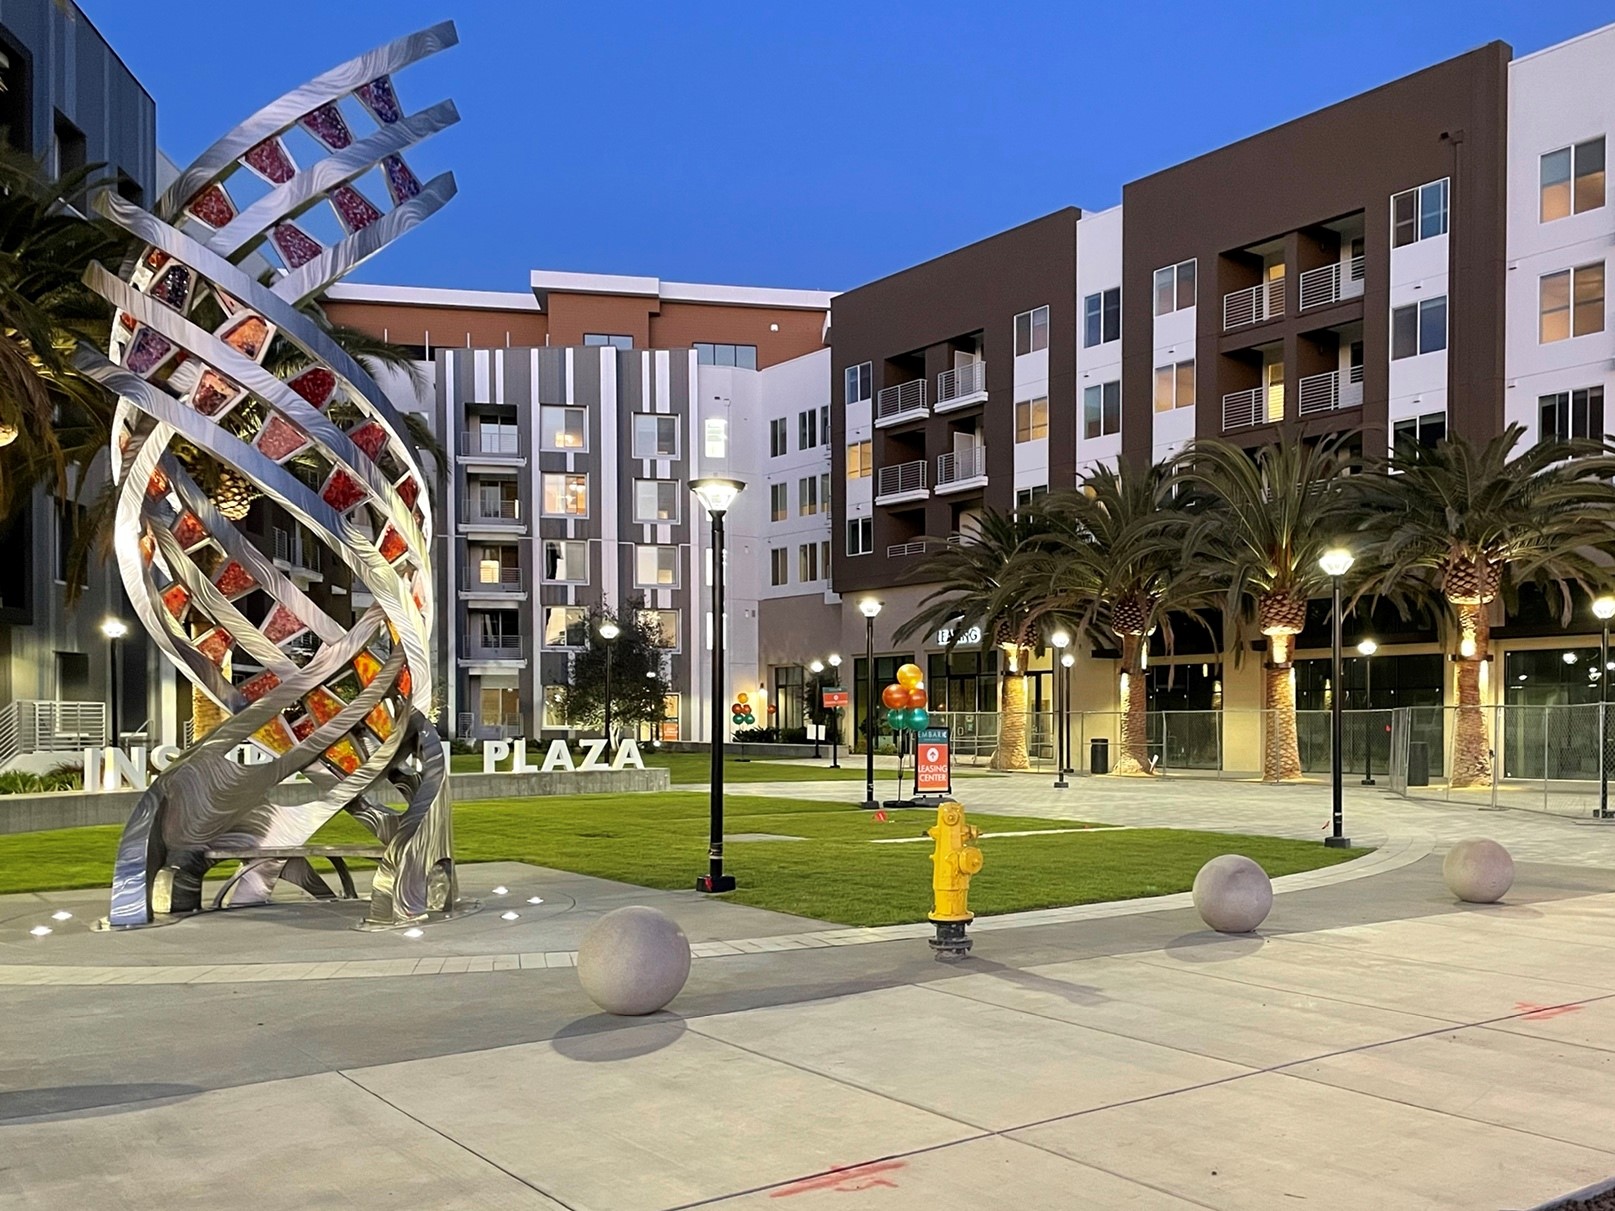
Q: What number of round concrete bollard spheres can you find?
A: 3